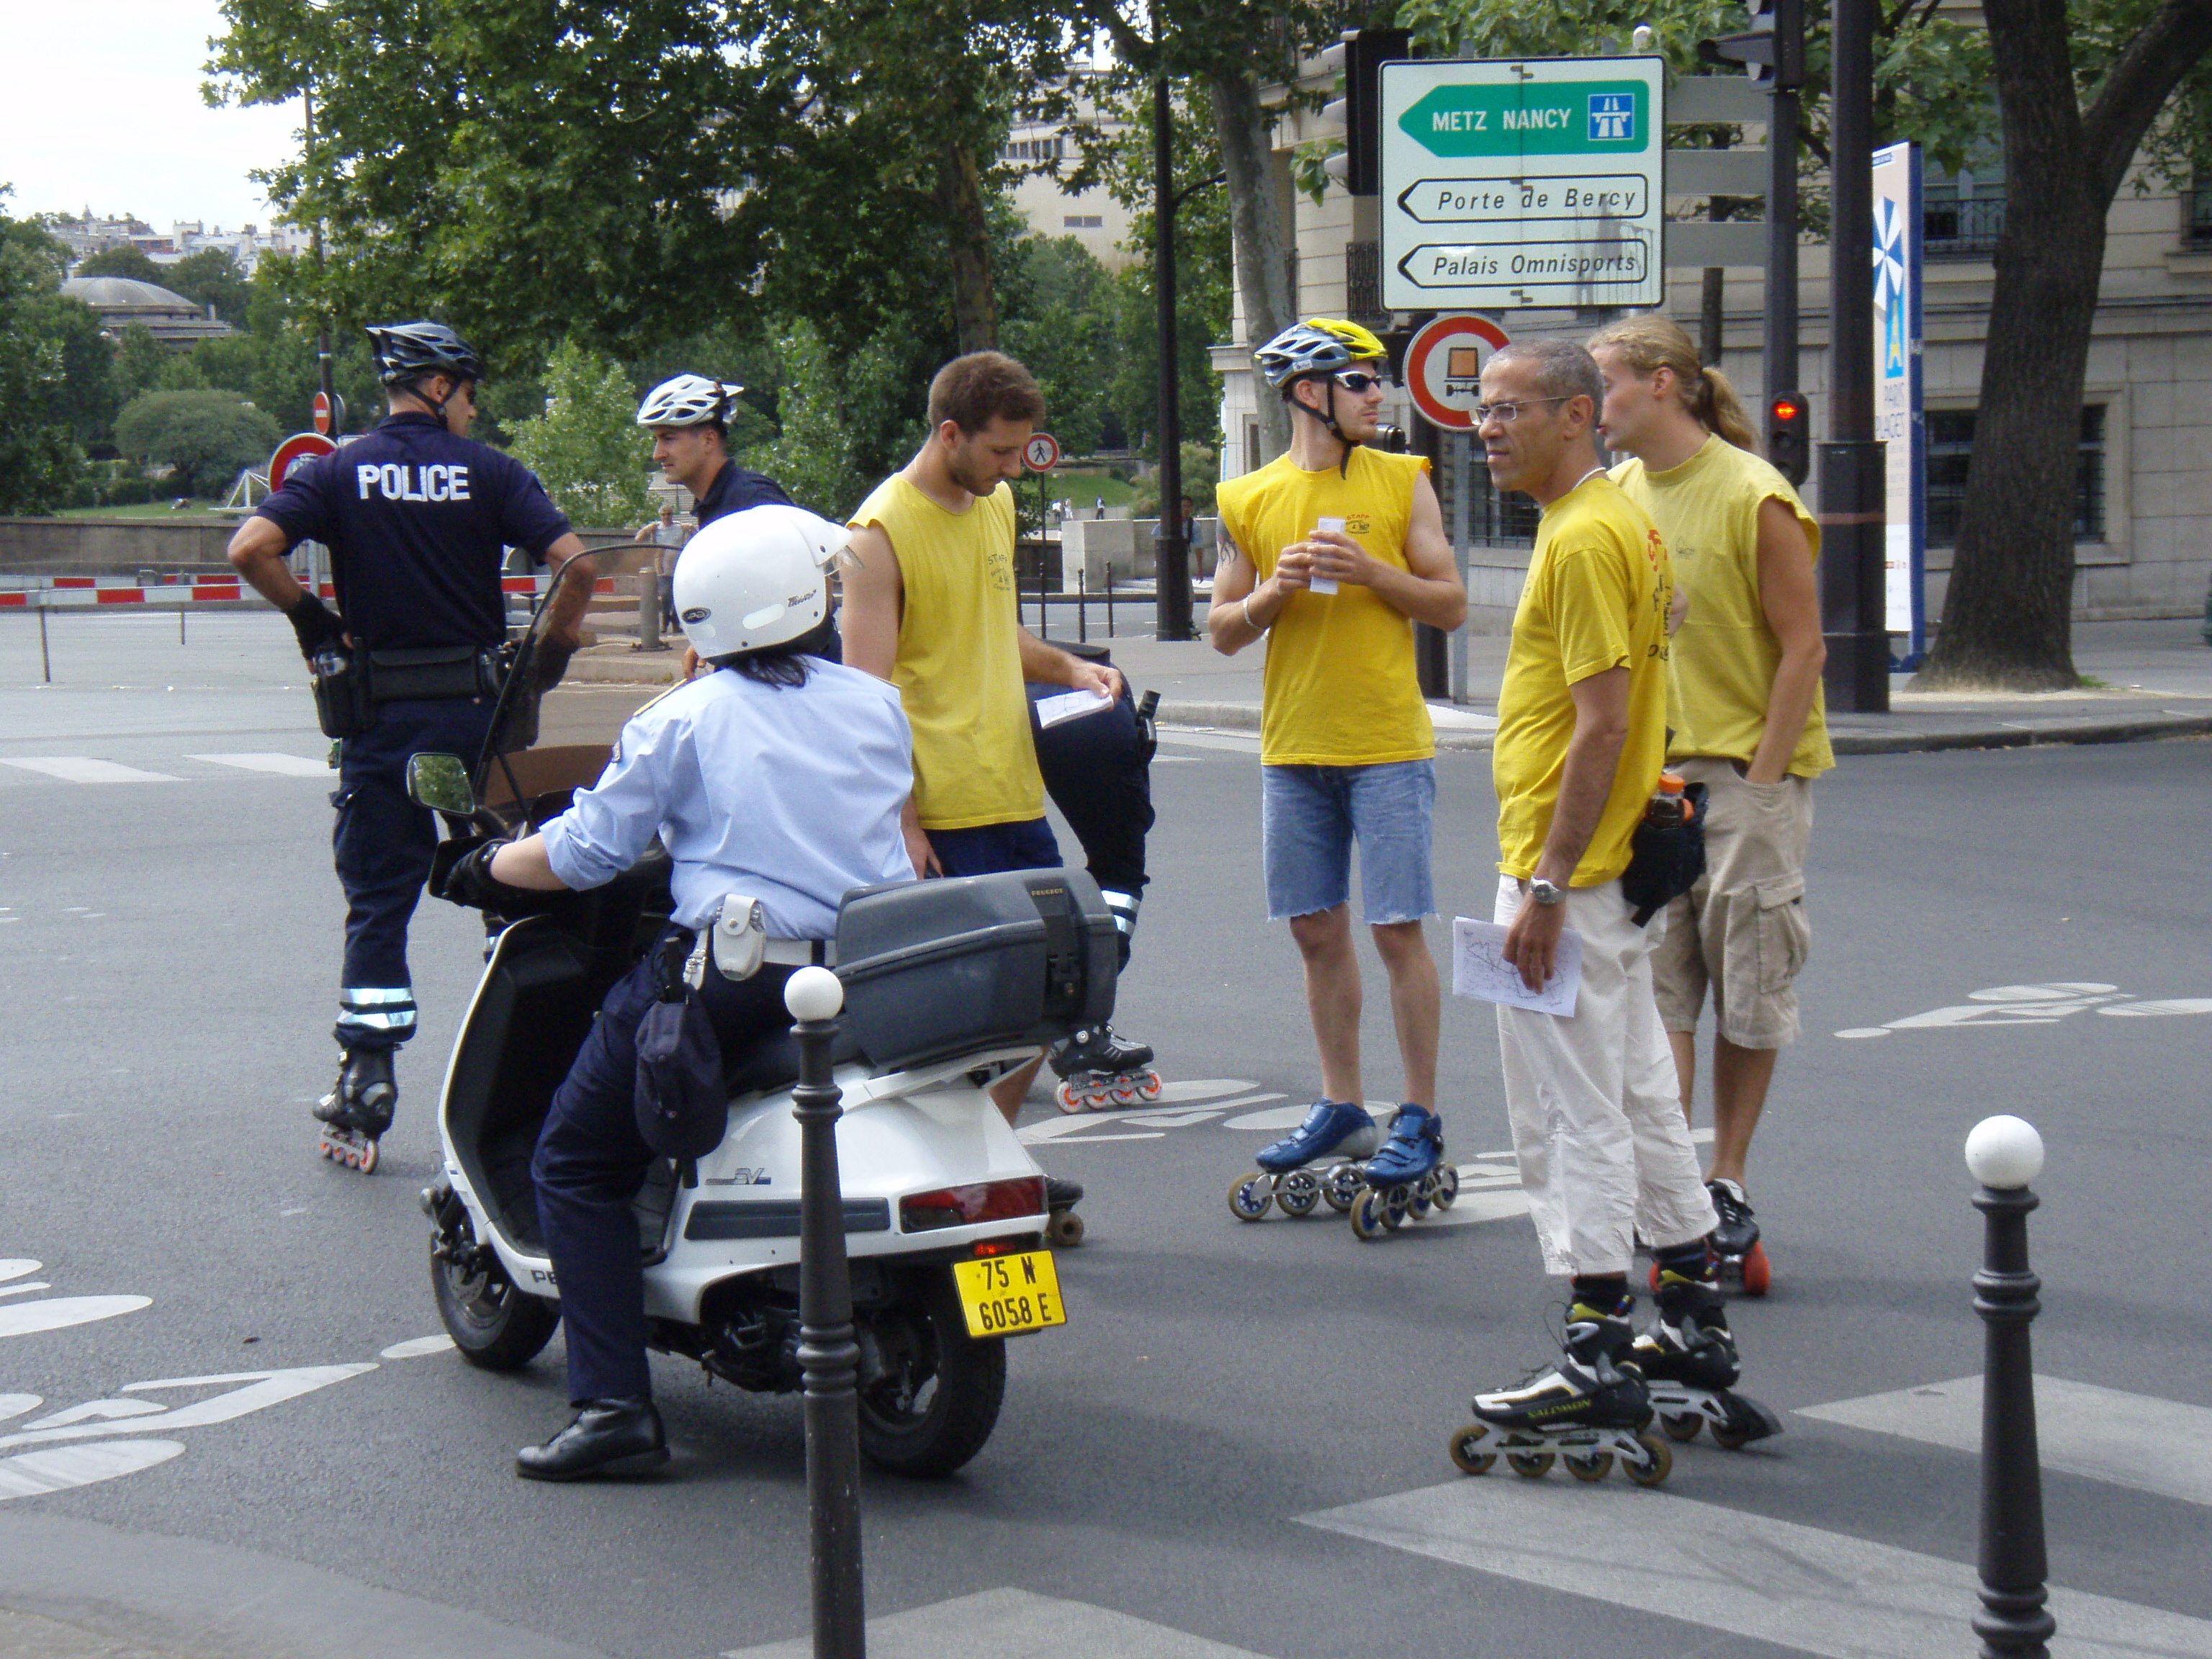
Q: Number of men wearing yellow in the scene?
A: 4